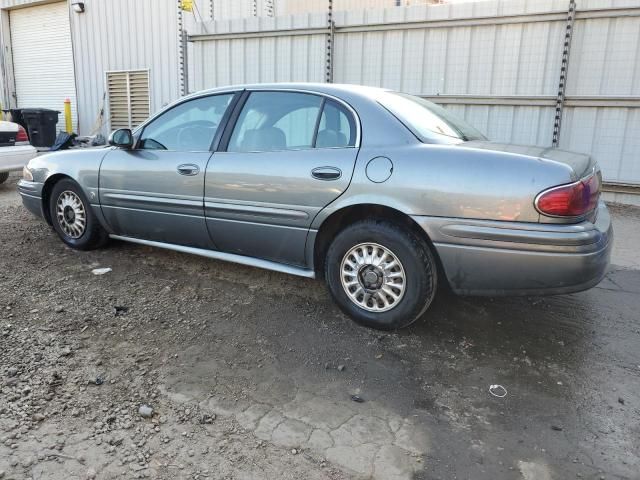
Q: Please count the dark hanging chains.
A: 3